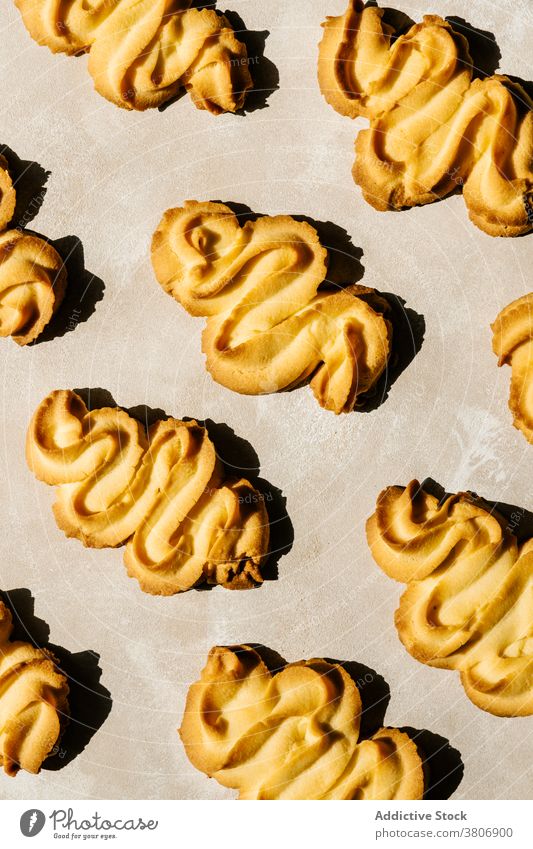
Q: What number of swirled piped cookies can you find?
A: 9